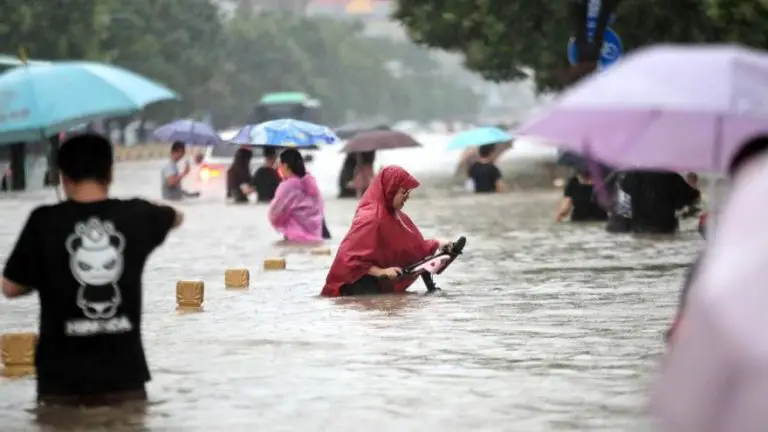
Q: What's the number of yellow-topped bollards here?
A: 5